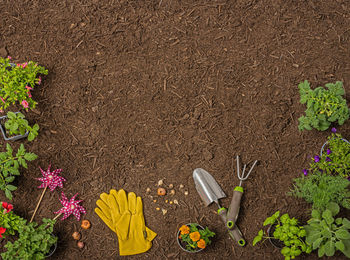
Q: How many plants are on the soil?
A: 11